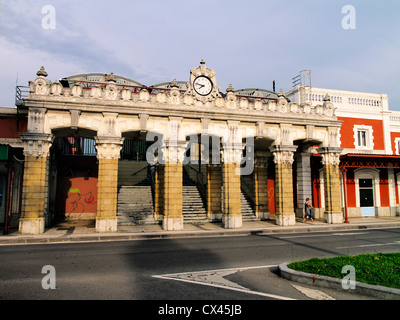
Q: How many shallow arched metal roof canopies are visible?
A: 3